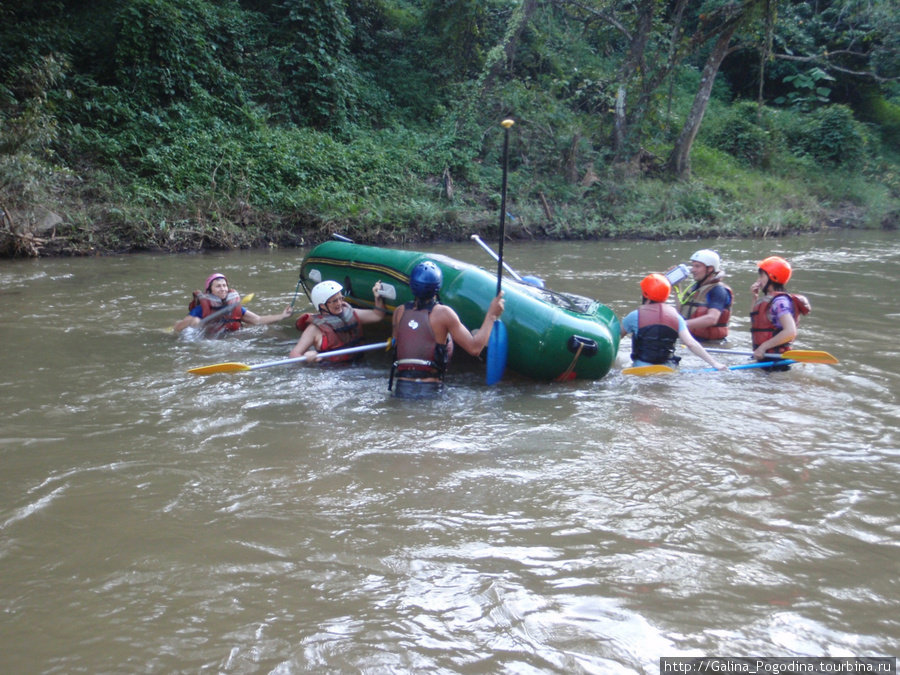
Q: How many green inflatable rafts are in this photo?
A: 1